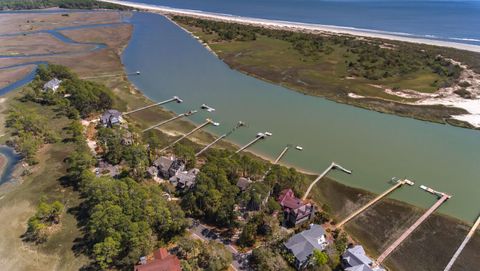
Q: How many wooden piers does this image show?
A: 11